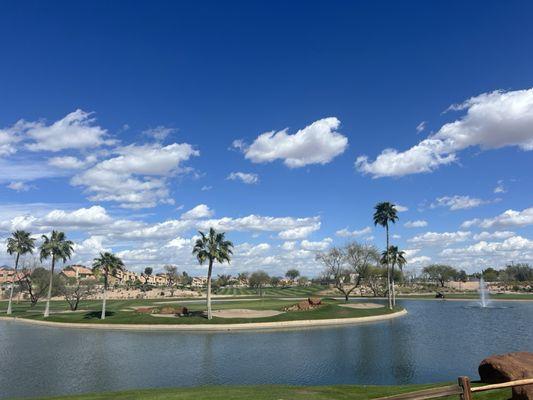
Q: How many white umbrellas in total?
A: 0